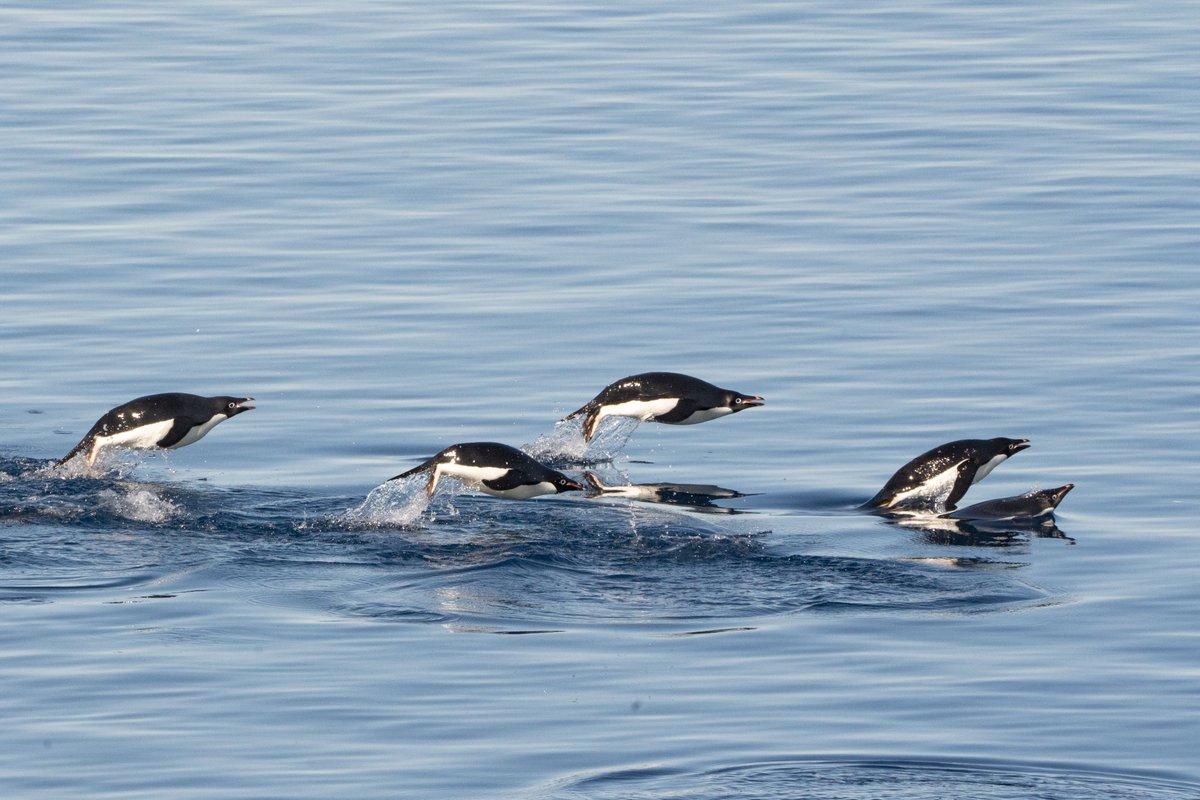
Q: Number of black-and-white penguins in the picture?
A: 5